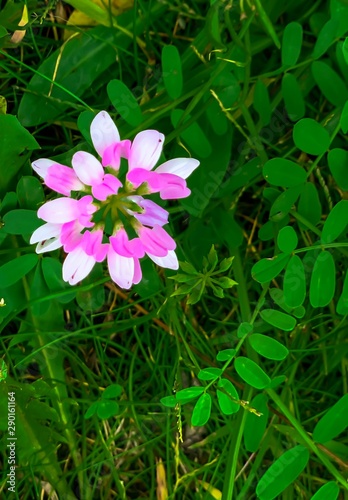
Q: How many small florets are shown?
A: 11